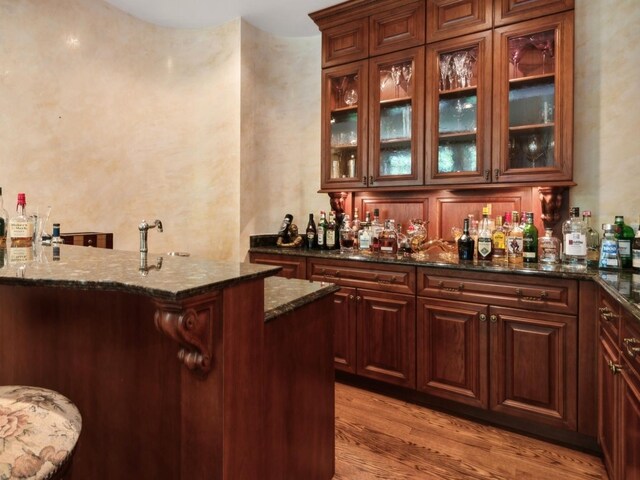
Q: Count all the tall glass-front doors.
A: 4